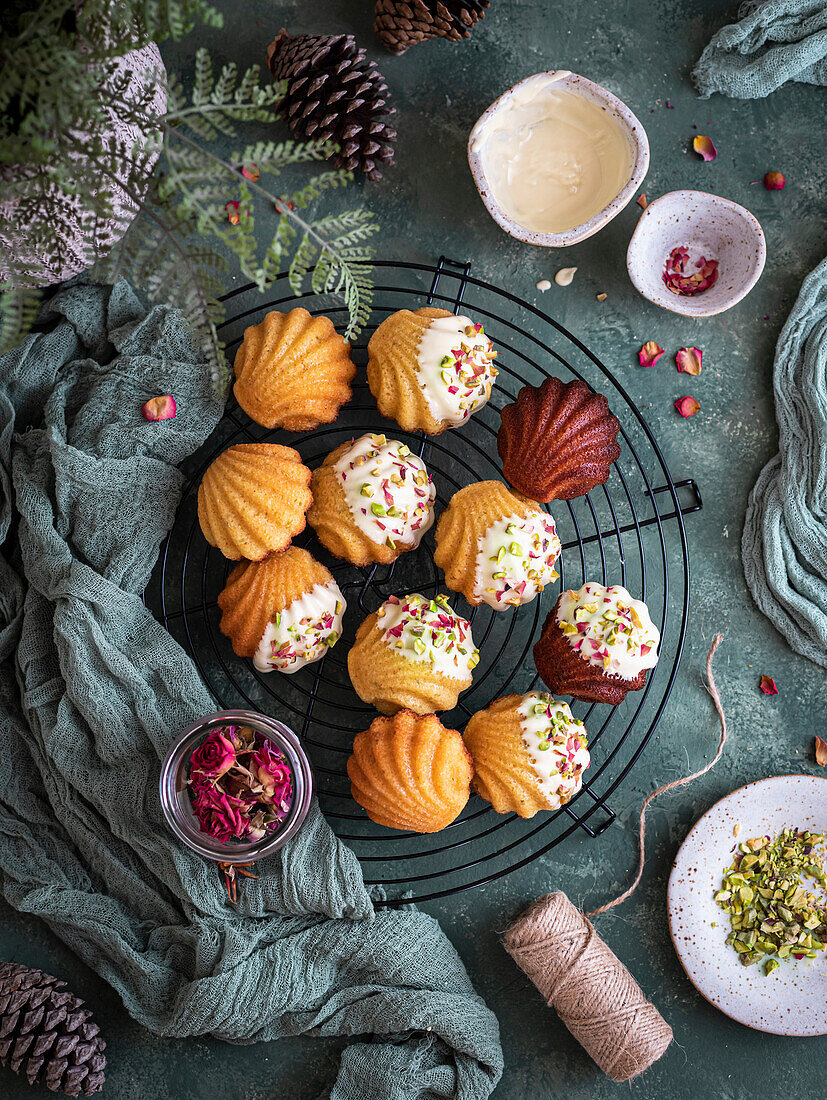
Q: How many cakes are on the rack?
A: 11